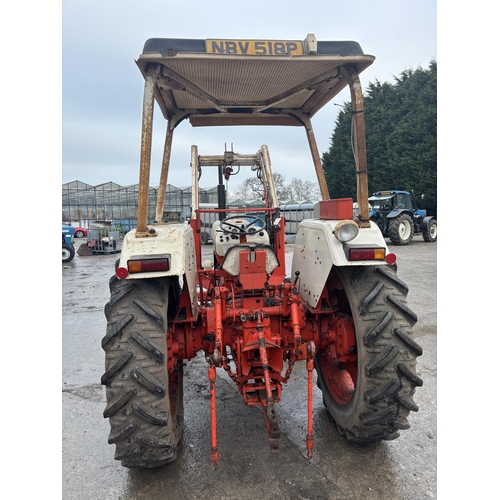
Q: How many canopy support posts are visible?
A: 4